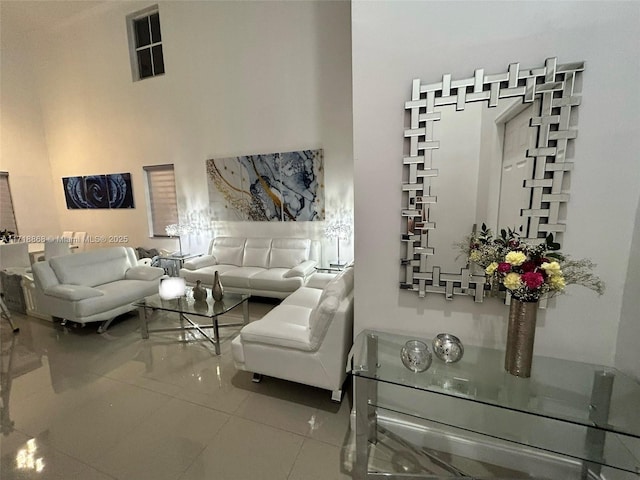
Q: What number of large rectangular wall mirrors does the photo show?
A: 1